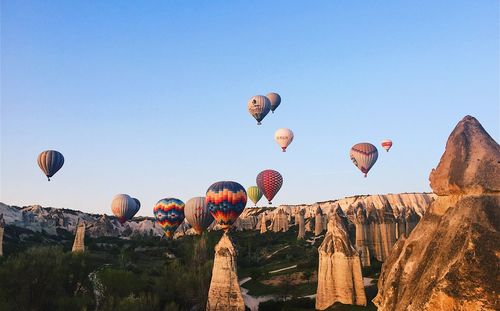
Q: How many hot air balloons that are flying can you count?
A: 13